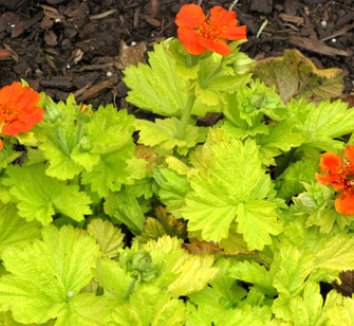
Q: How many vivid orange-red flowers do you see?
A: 3